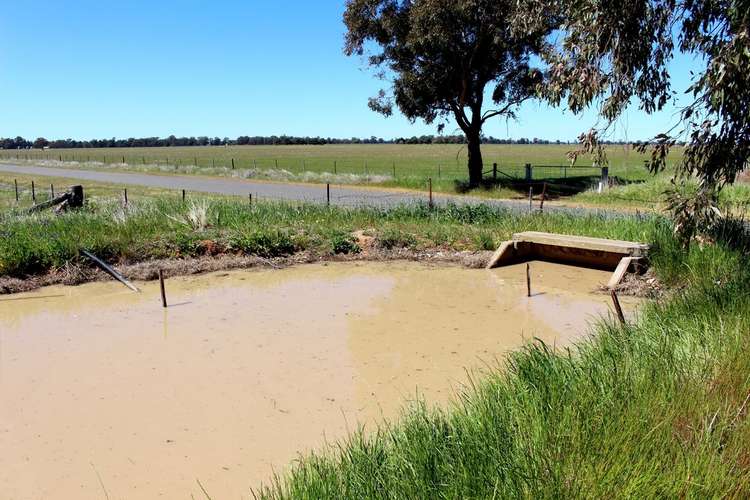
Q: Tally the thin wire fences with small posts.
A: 2